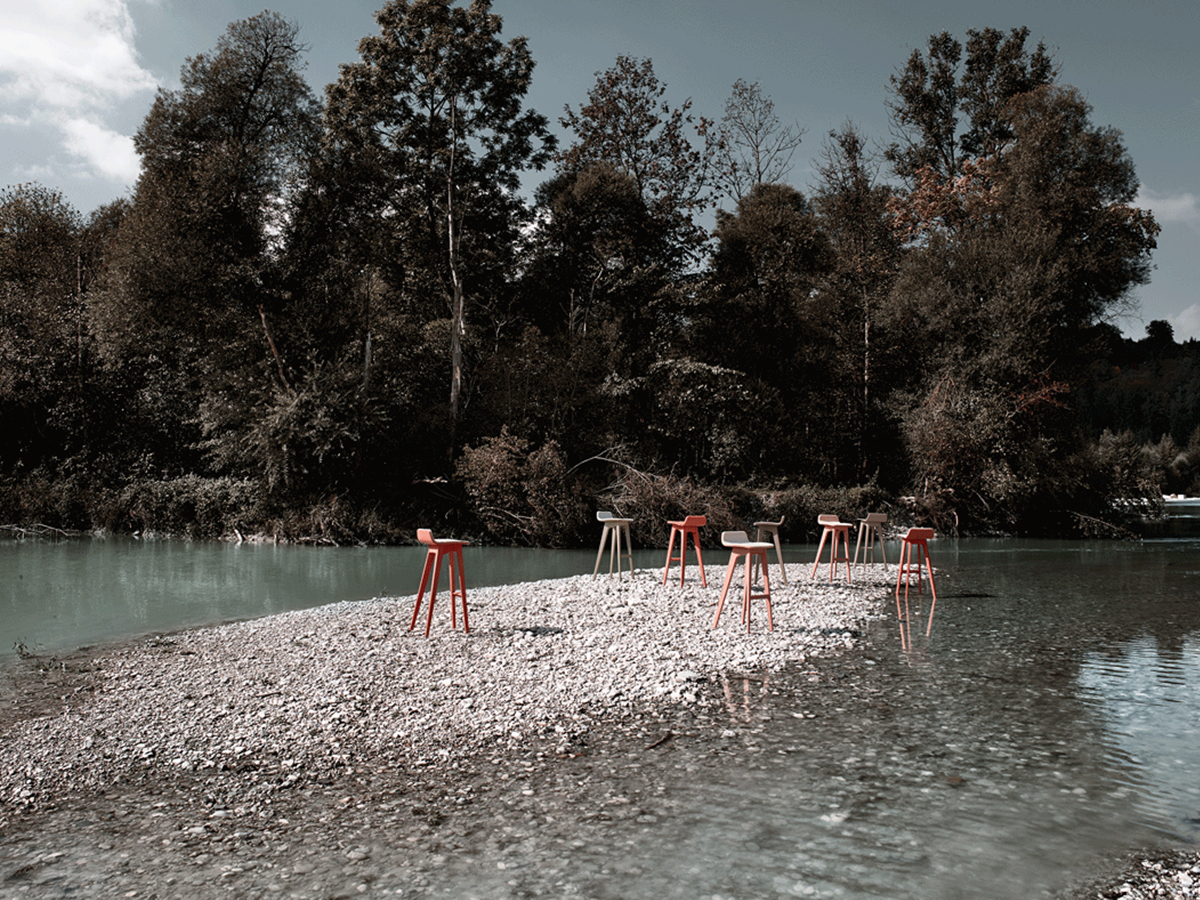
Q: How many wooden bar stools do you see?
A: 8